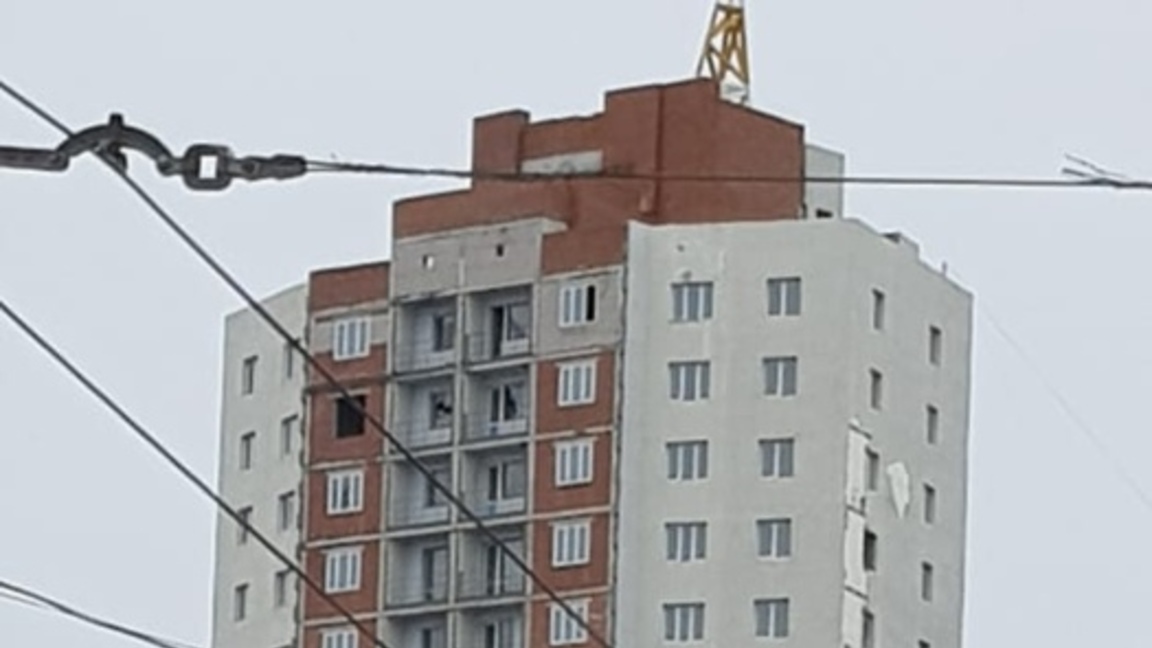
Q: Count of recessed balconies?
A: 10